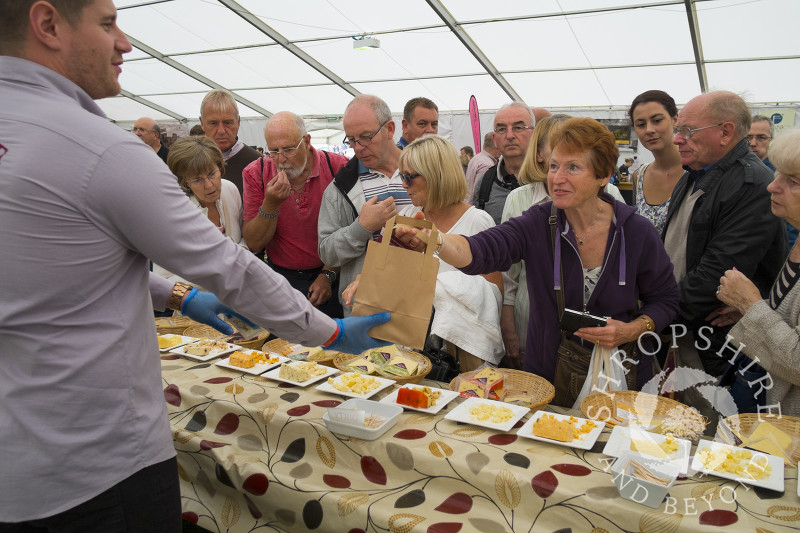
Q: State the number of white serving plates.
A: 10